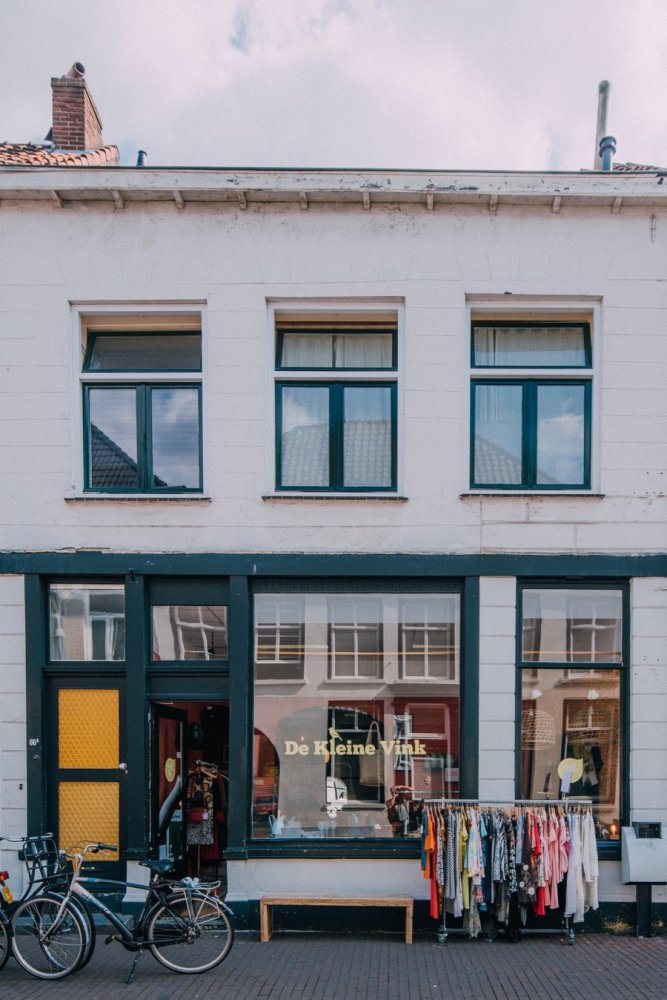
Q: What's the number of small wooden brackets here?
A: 10